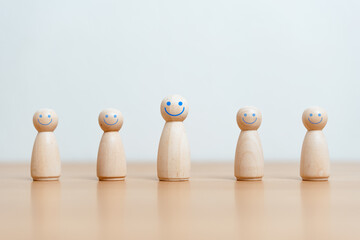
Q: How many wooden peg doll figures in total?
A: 5